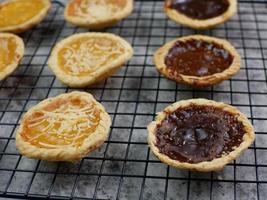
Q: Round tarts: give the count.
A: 8